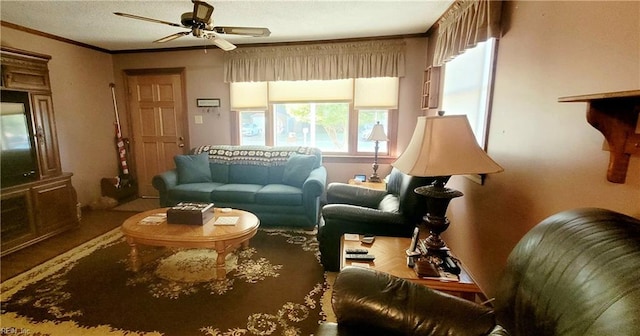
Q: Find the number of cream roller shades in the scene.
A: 3